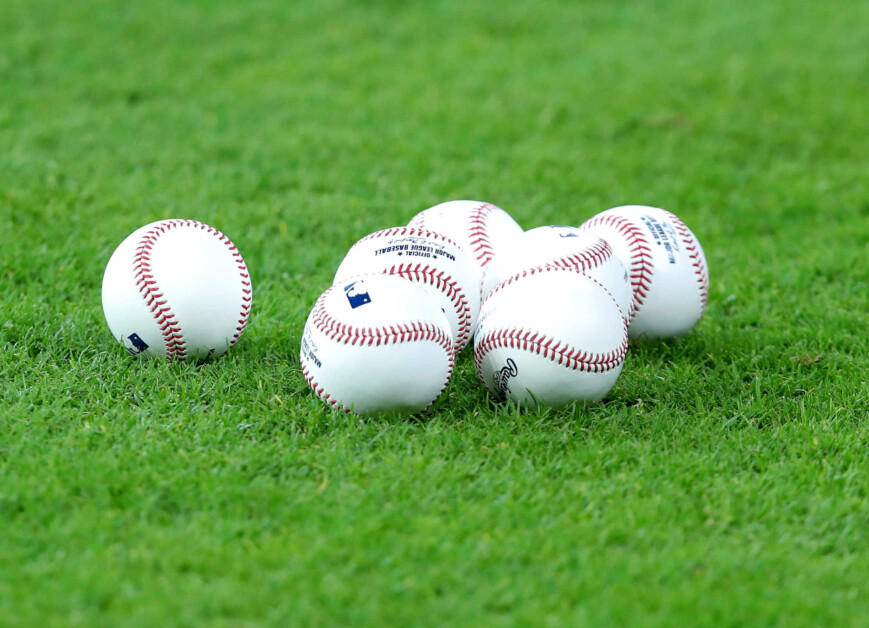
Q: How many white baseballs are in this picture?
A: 7